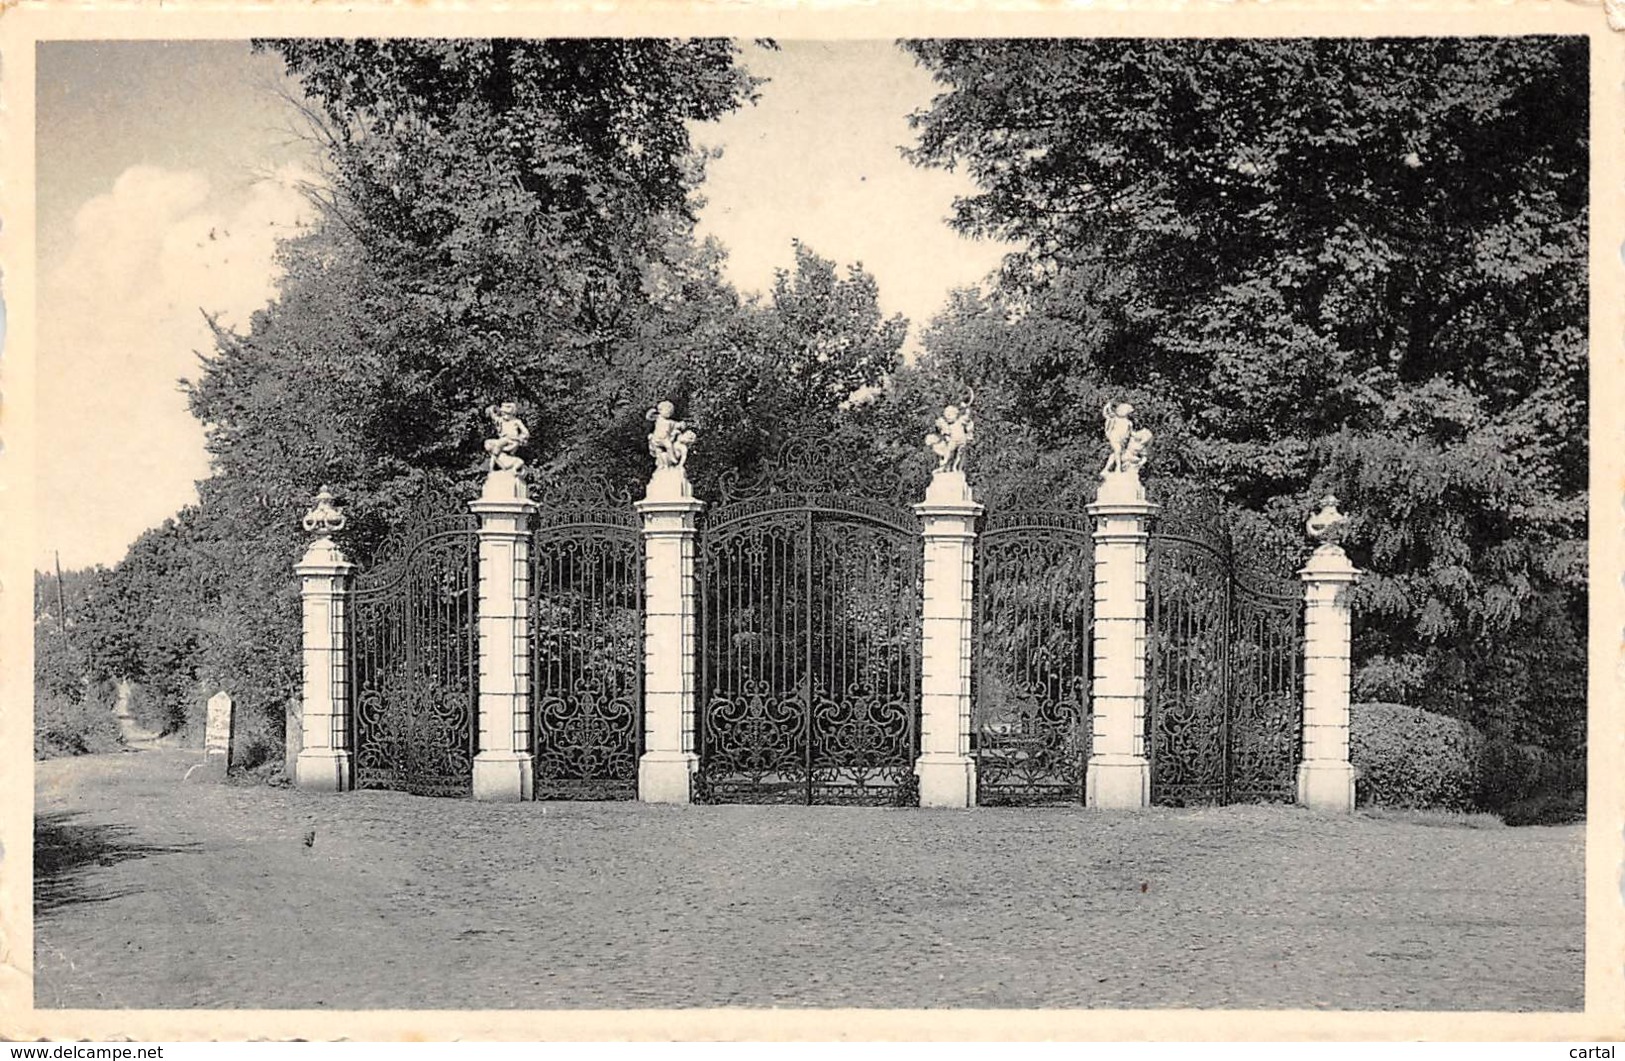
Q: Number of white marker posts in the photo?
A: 1